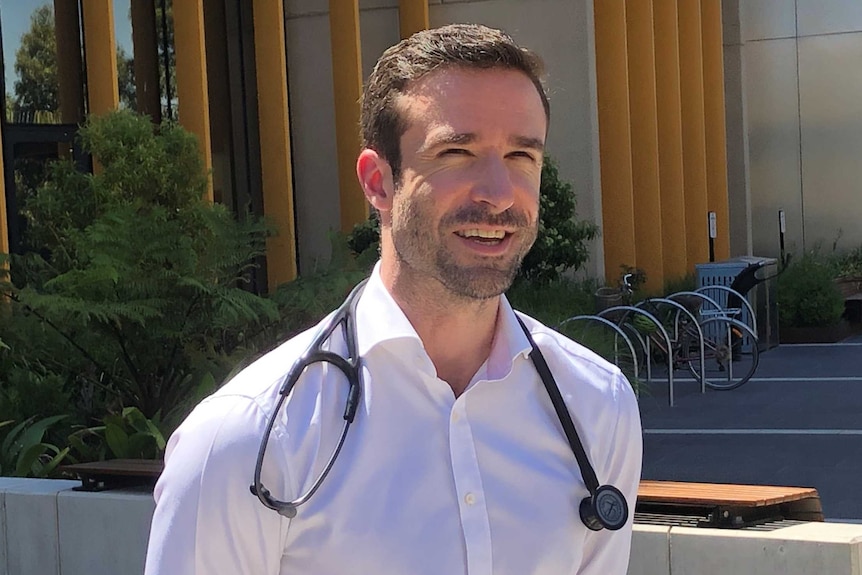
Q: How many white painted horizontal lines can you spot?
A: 3